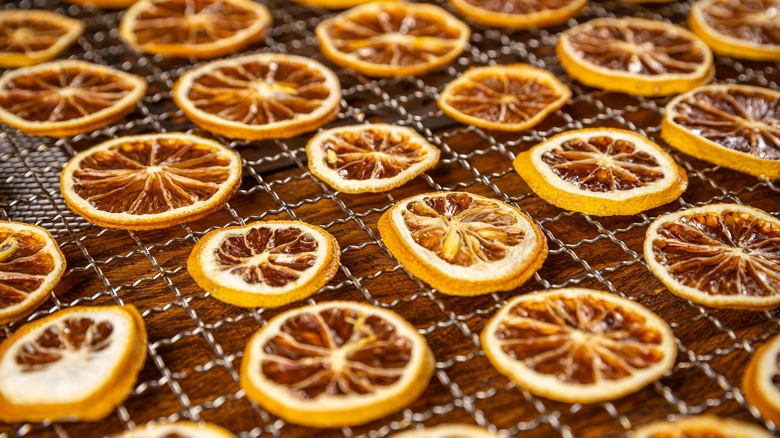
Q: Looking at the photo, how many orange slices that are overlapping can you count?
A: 0